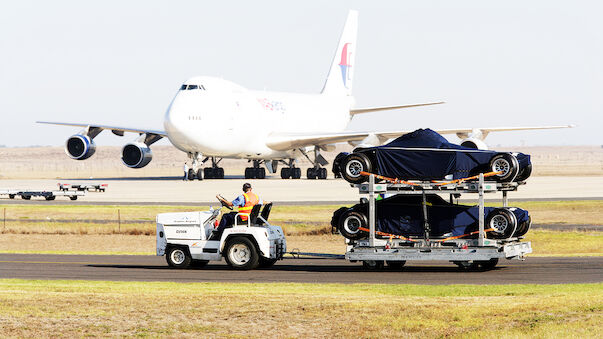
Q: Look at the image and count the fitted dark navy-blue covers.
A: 2